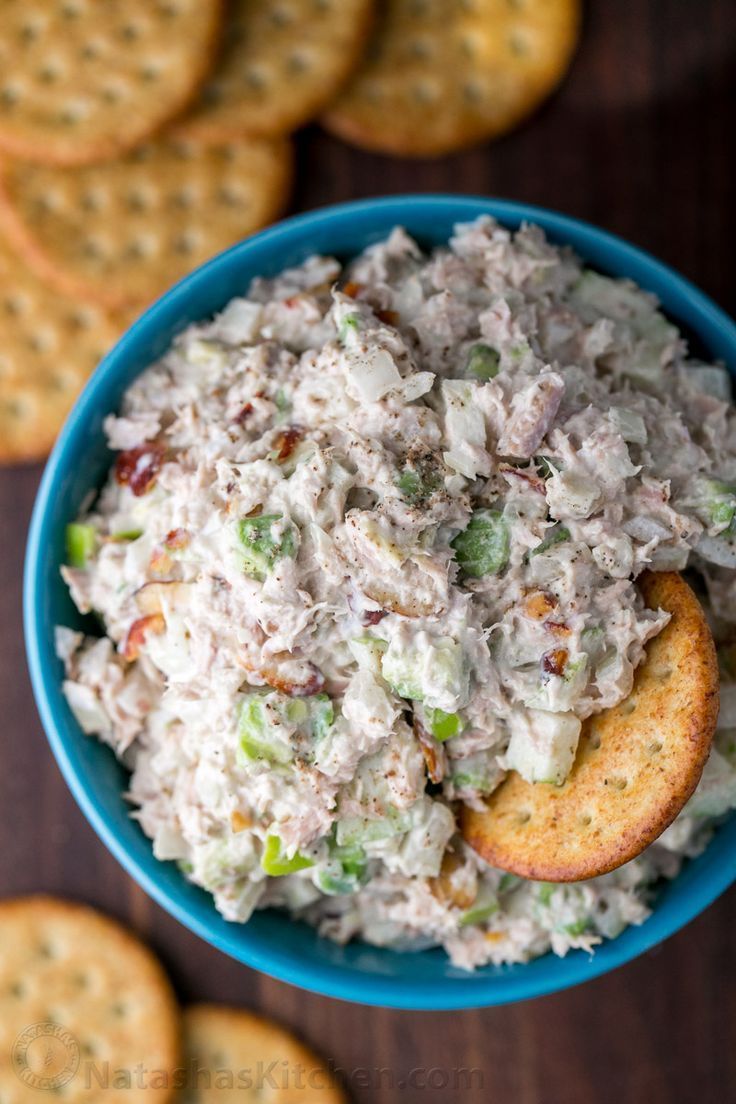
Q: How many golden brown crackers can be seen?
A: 8